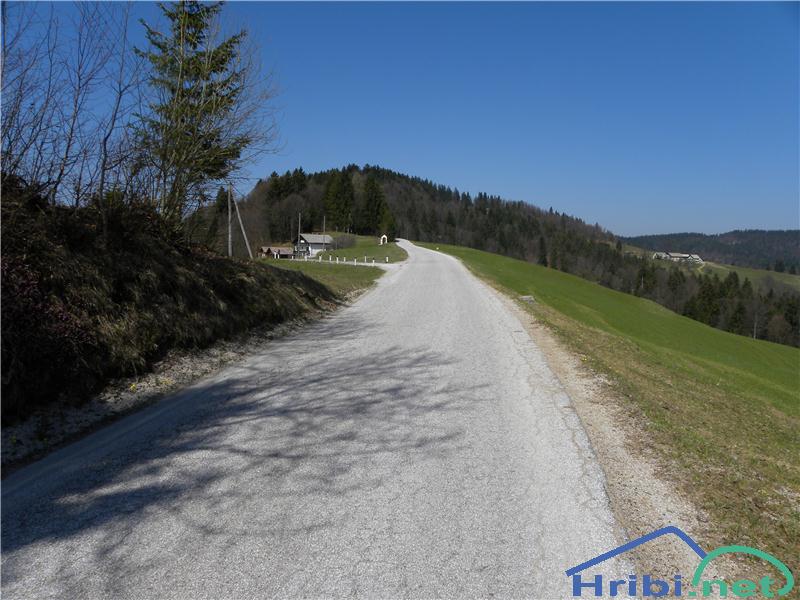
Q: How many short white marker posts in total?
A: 12